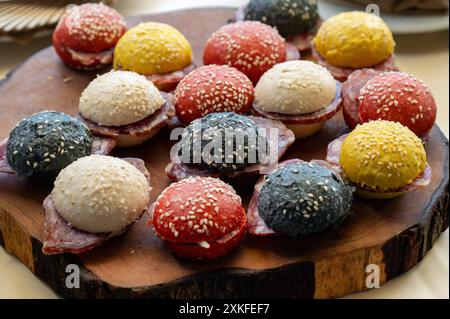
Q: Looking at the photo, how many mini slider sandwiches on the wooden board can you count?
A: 15